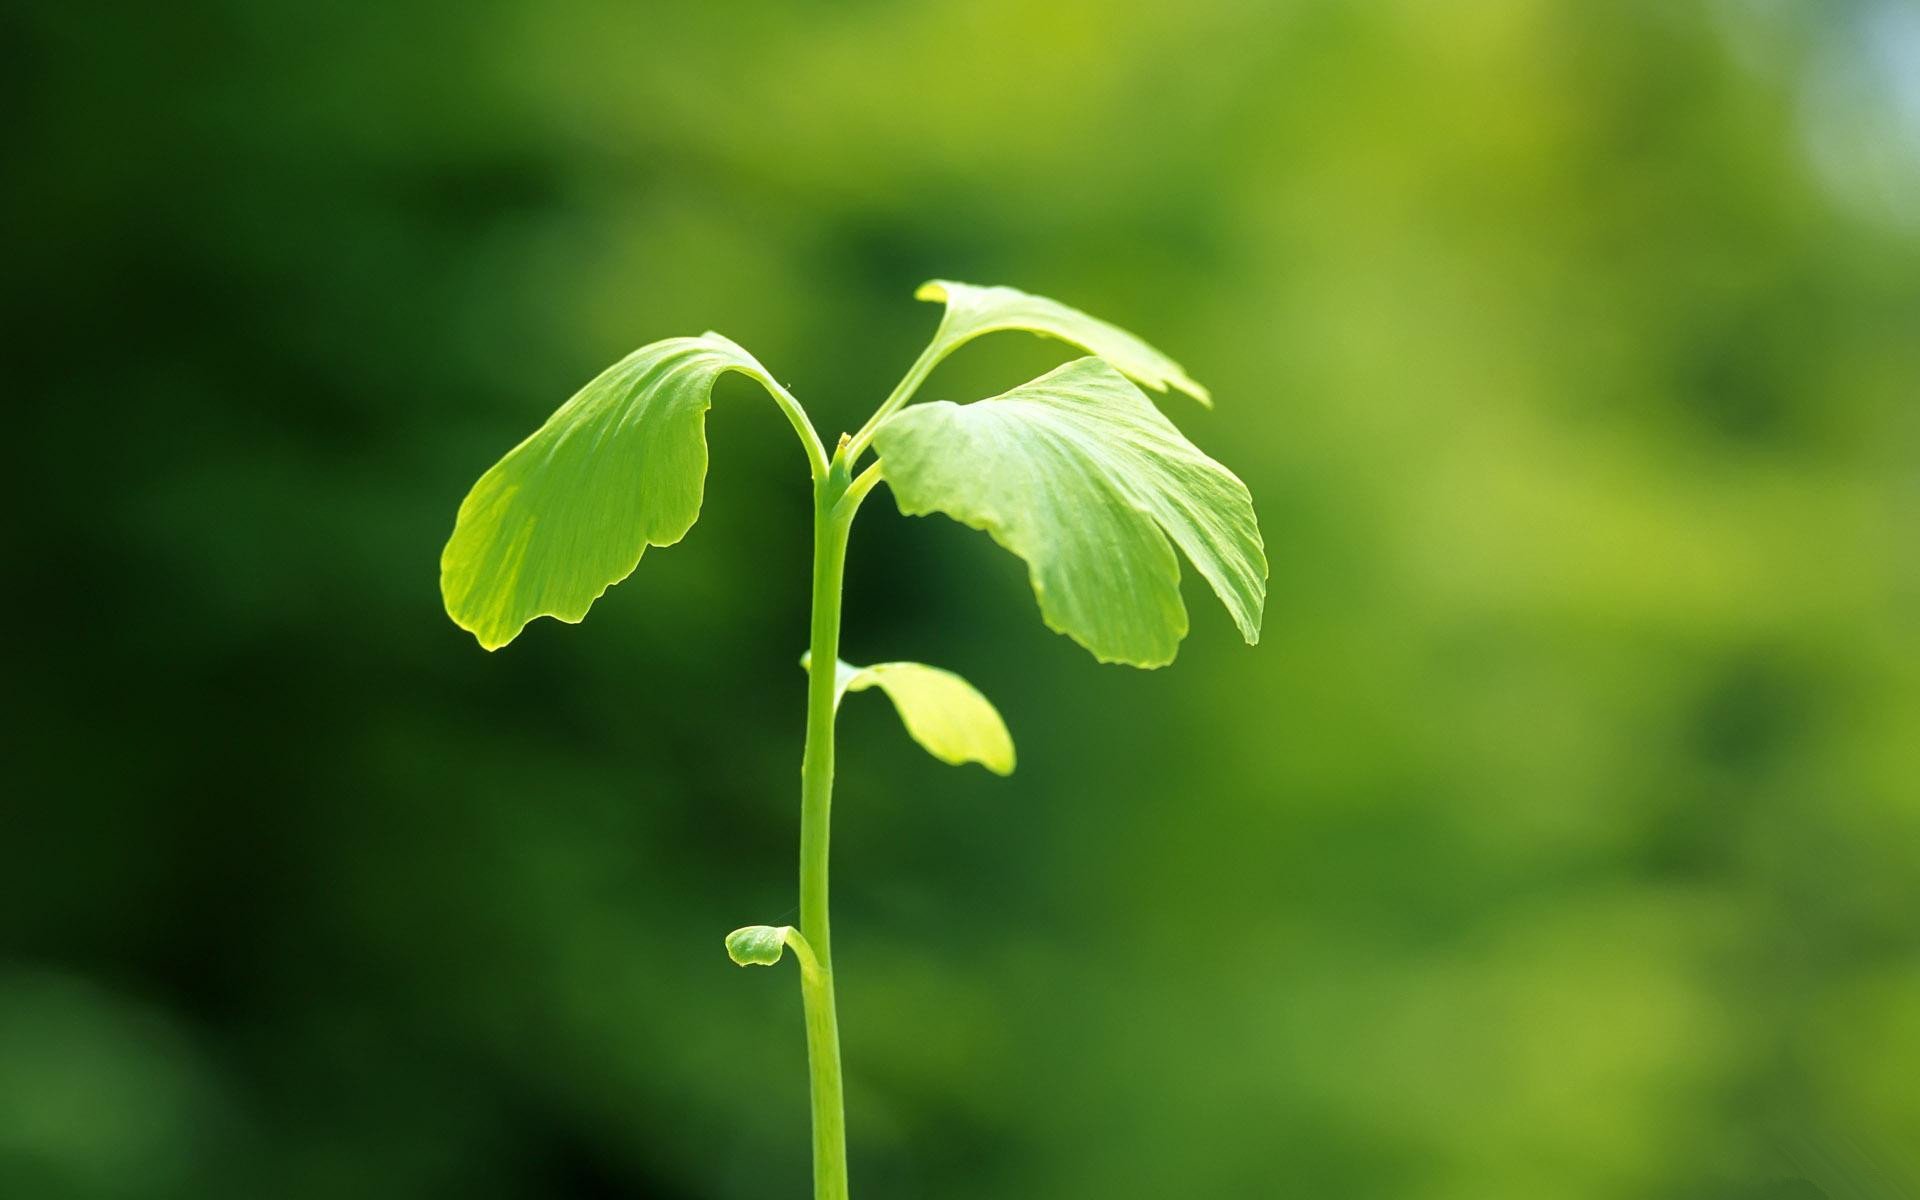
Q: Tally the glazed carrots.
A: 0